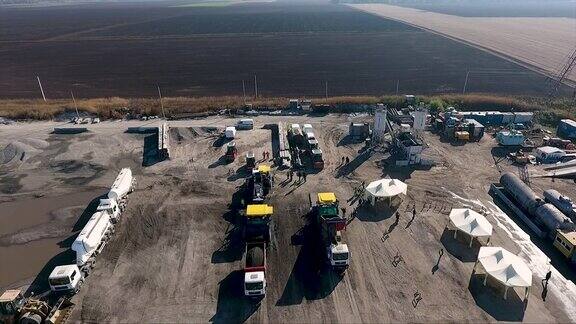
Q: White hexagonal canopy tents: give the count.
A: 3